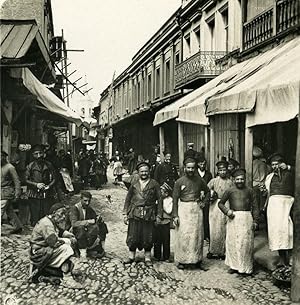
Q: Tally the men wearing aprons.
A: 4